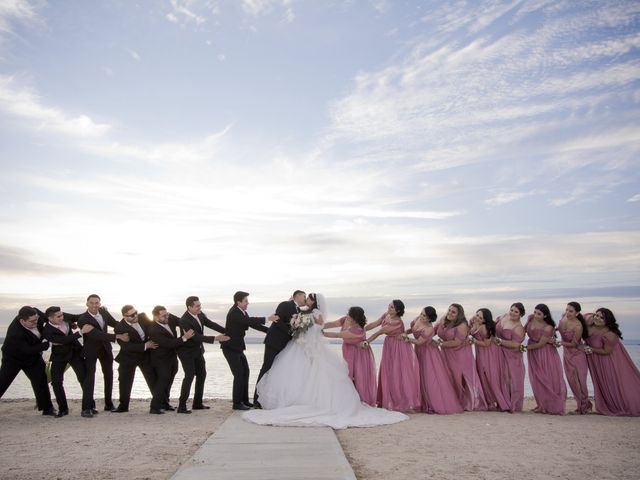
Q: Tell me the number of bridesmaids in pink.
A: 9